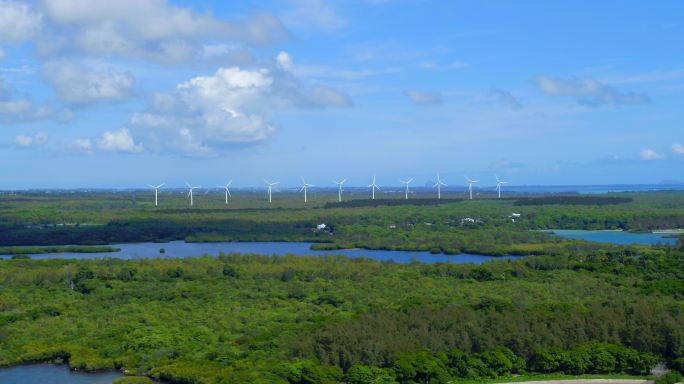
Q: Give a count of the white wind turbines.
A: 11